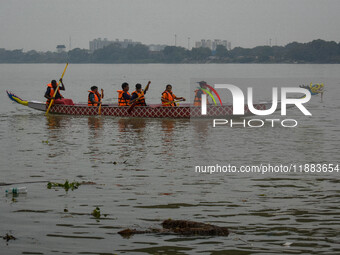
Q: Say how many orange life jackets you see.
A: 6